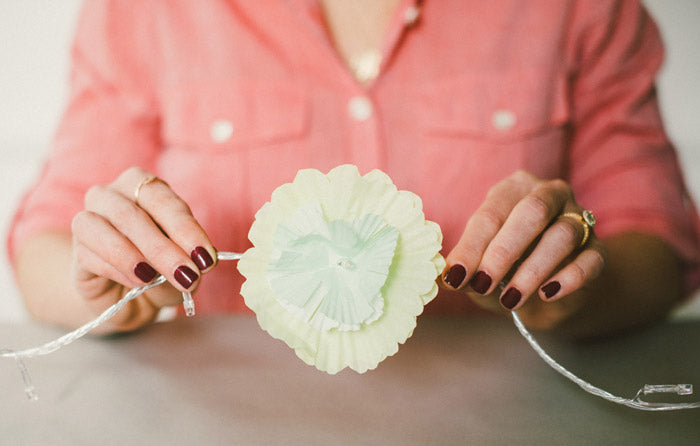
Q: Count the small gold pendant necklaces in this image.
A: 1